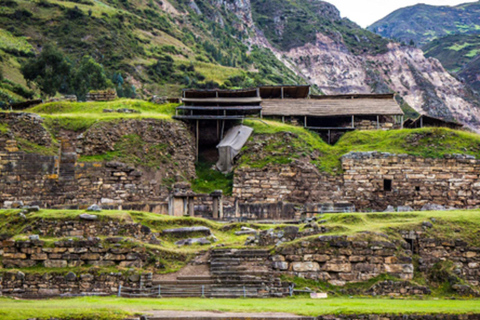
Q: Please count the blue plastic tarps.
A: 0